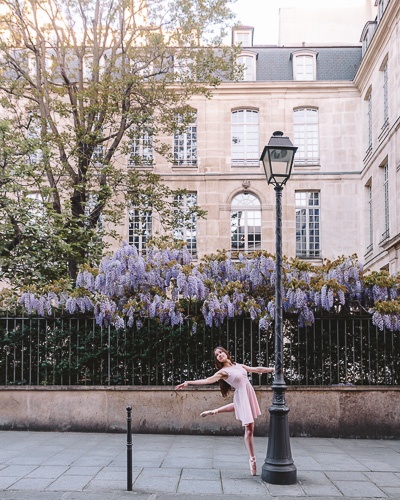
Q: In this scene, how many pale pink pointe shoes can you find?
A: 2